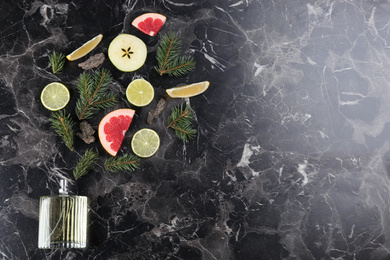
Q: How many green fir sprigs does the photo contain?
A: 7